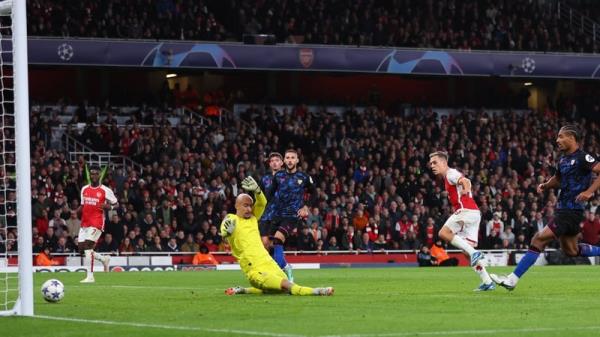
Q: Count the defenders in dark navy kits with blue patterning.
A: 3